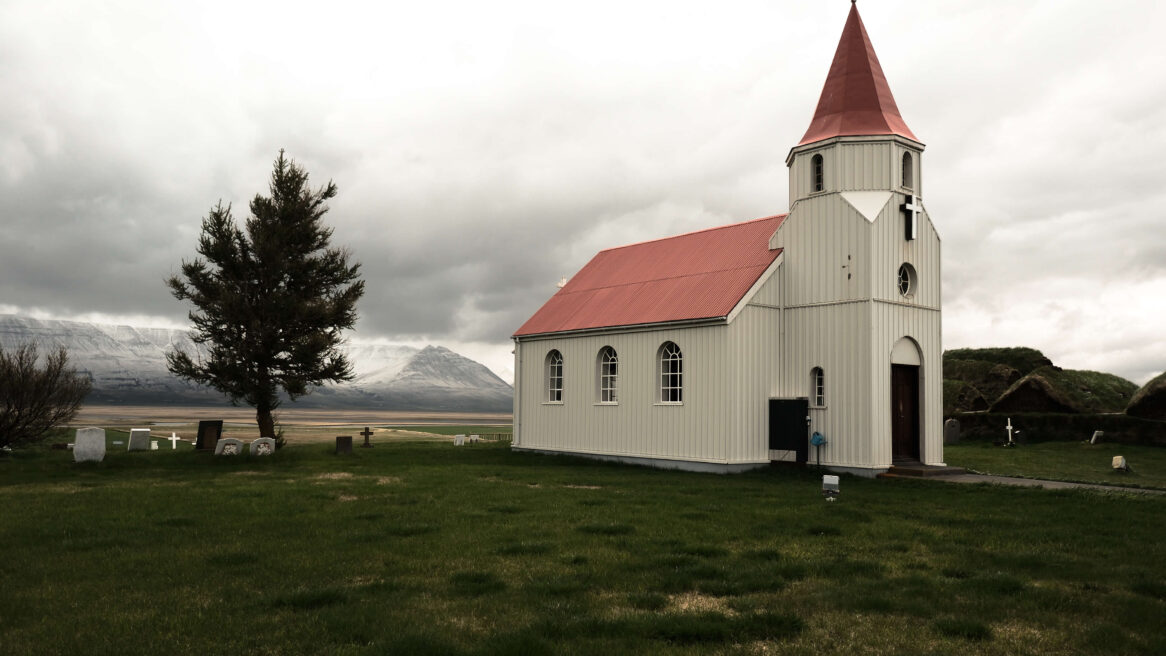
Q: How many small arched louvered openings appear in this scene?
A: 2